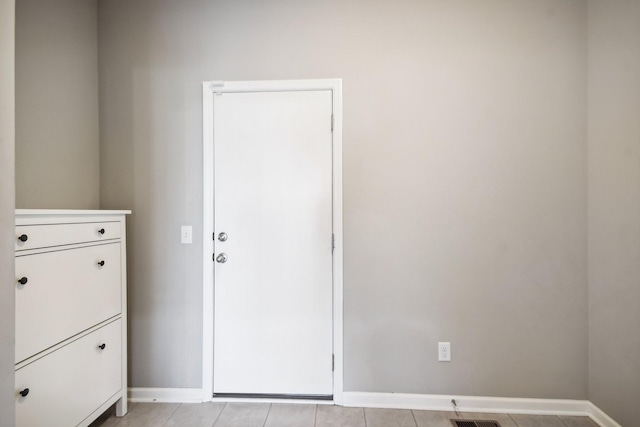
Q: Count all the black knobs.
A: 6